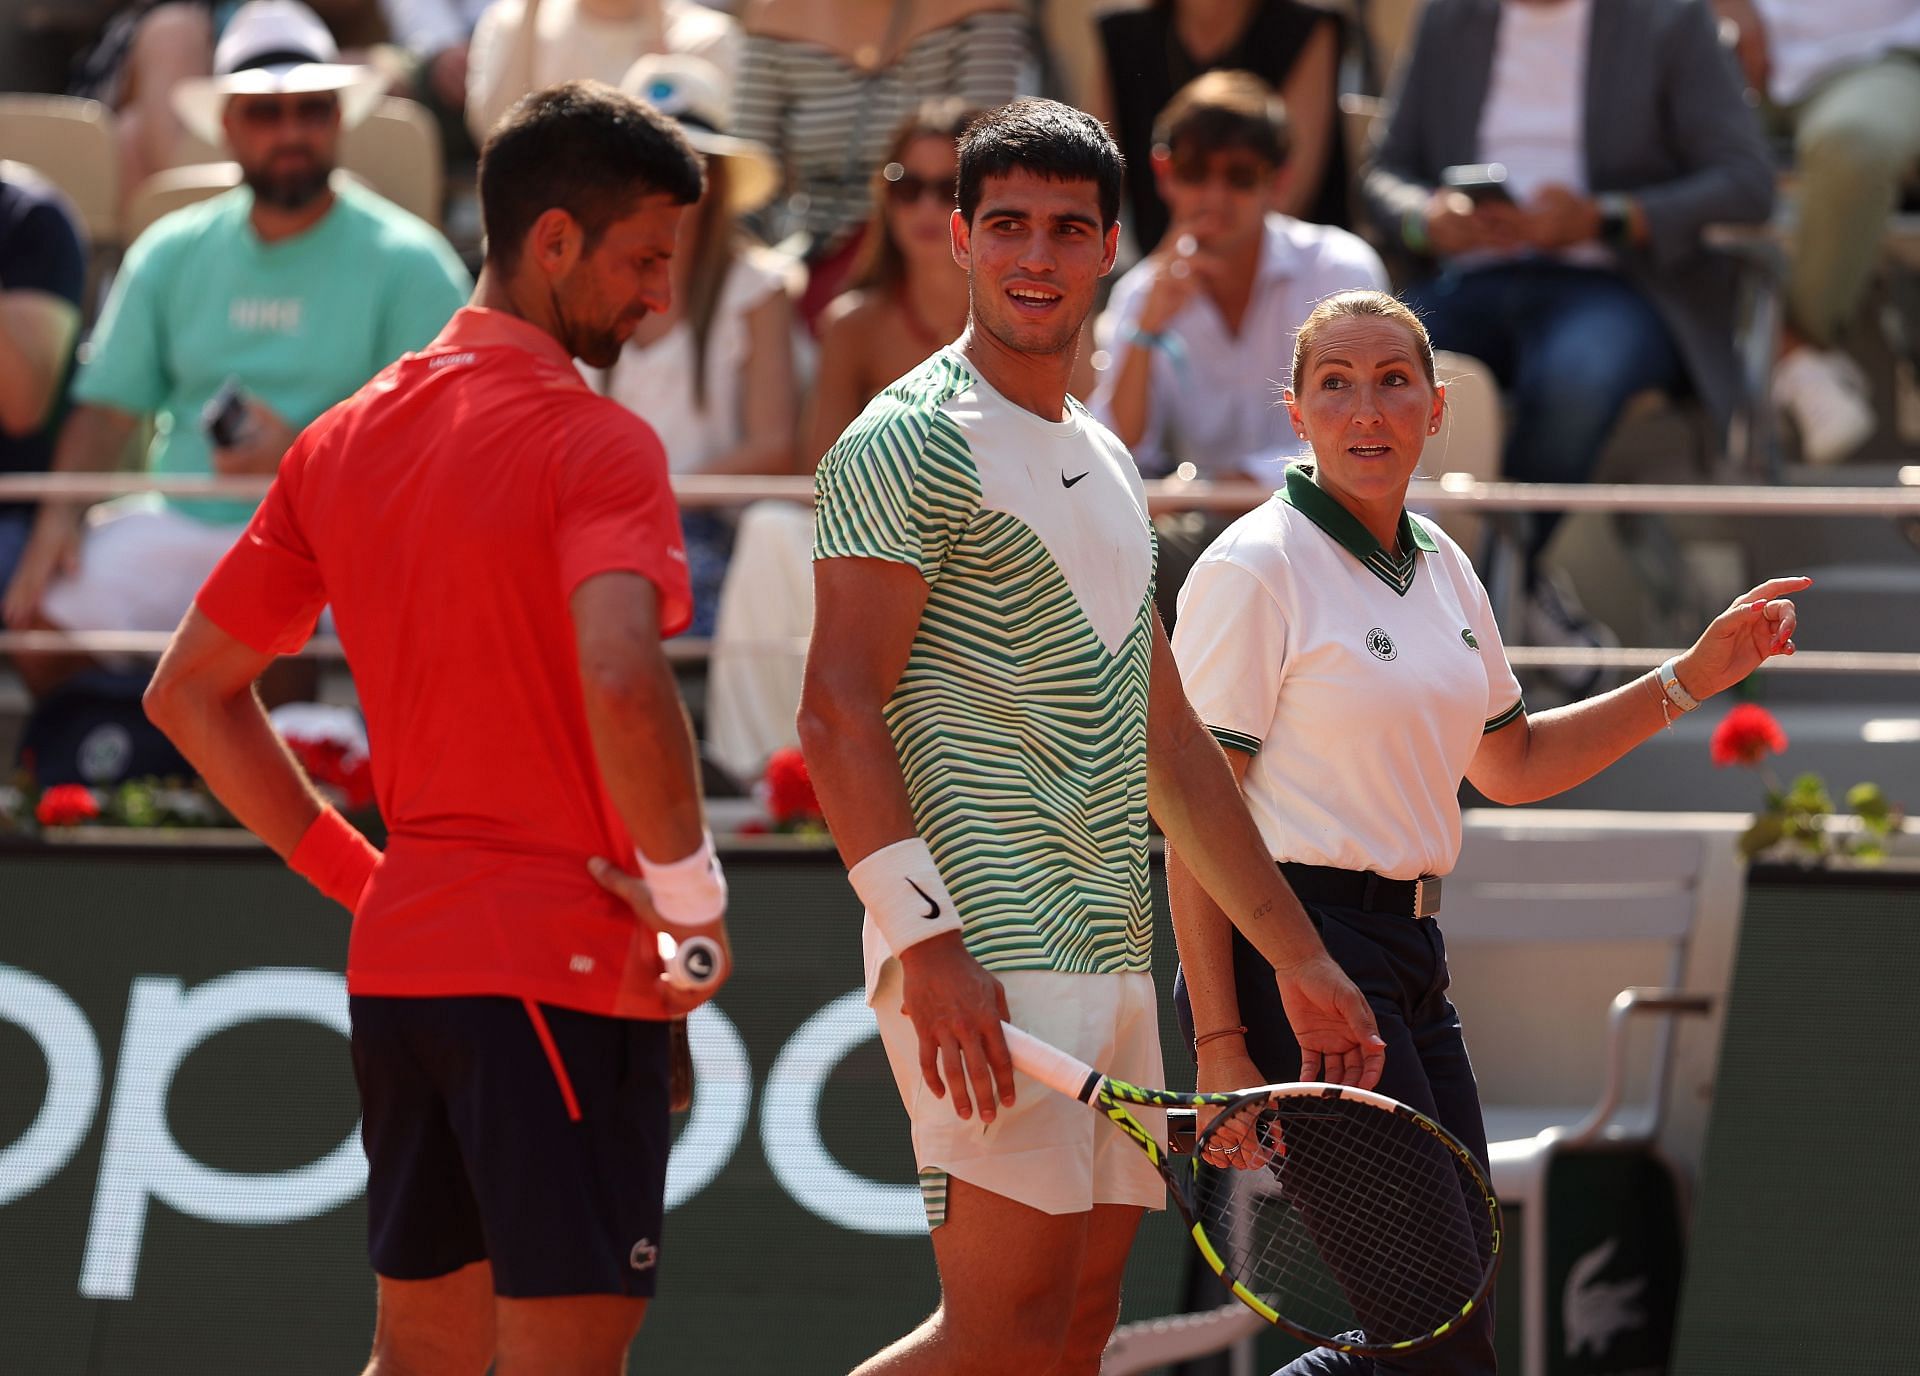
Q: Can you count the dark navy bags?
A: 1